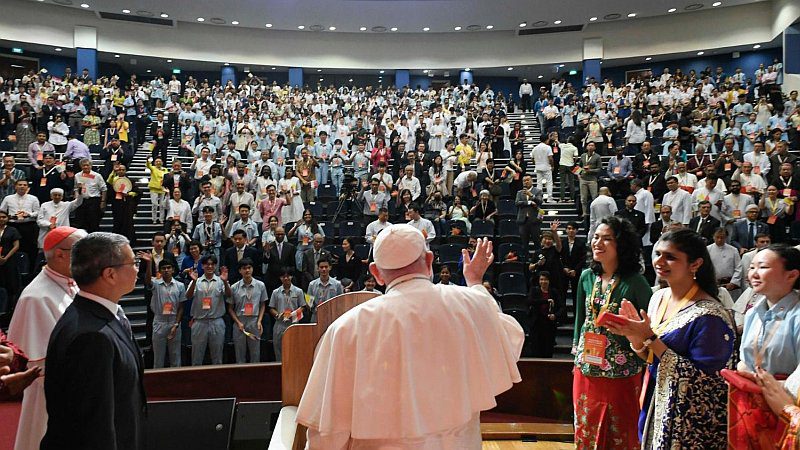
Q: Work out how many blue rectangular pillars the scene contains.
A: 6